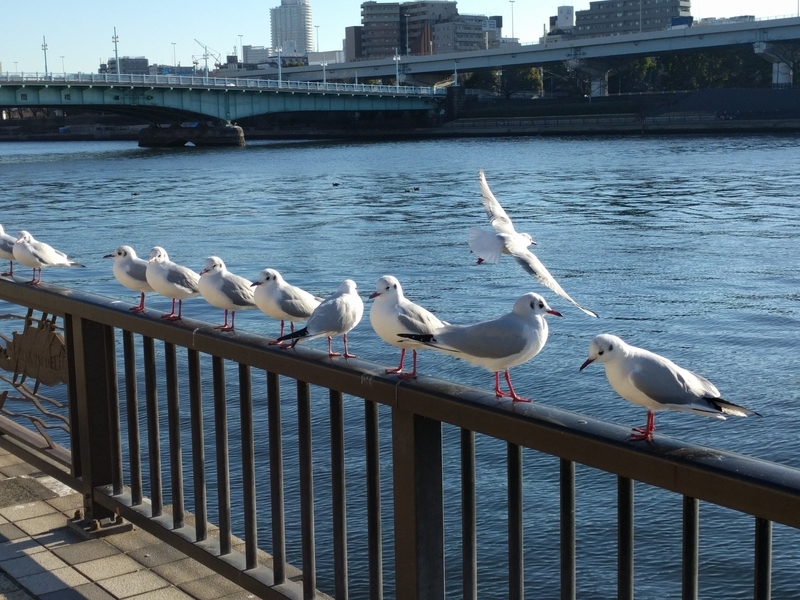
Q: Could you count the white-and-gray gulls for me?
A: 11